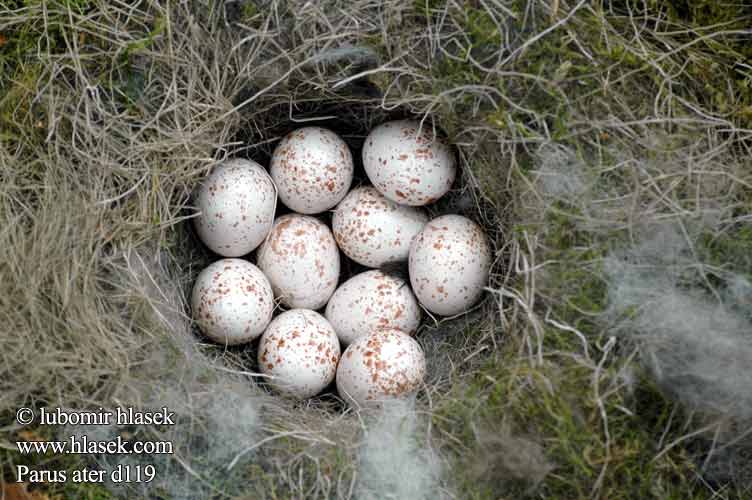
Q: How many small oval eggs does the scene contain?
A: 10